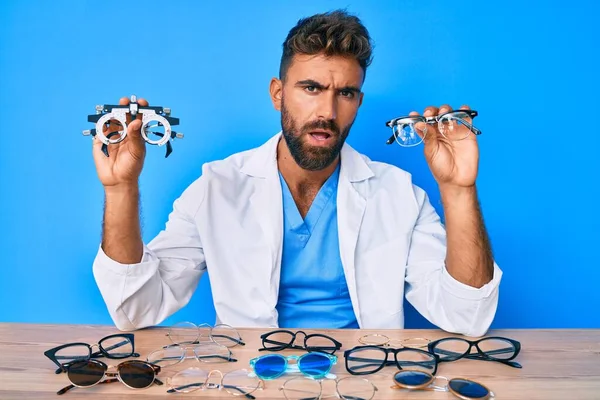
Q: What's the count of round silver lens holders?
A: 2